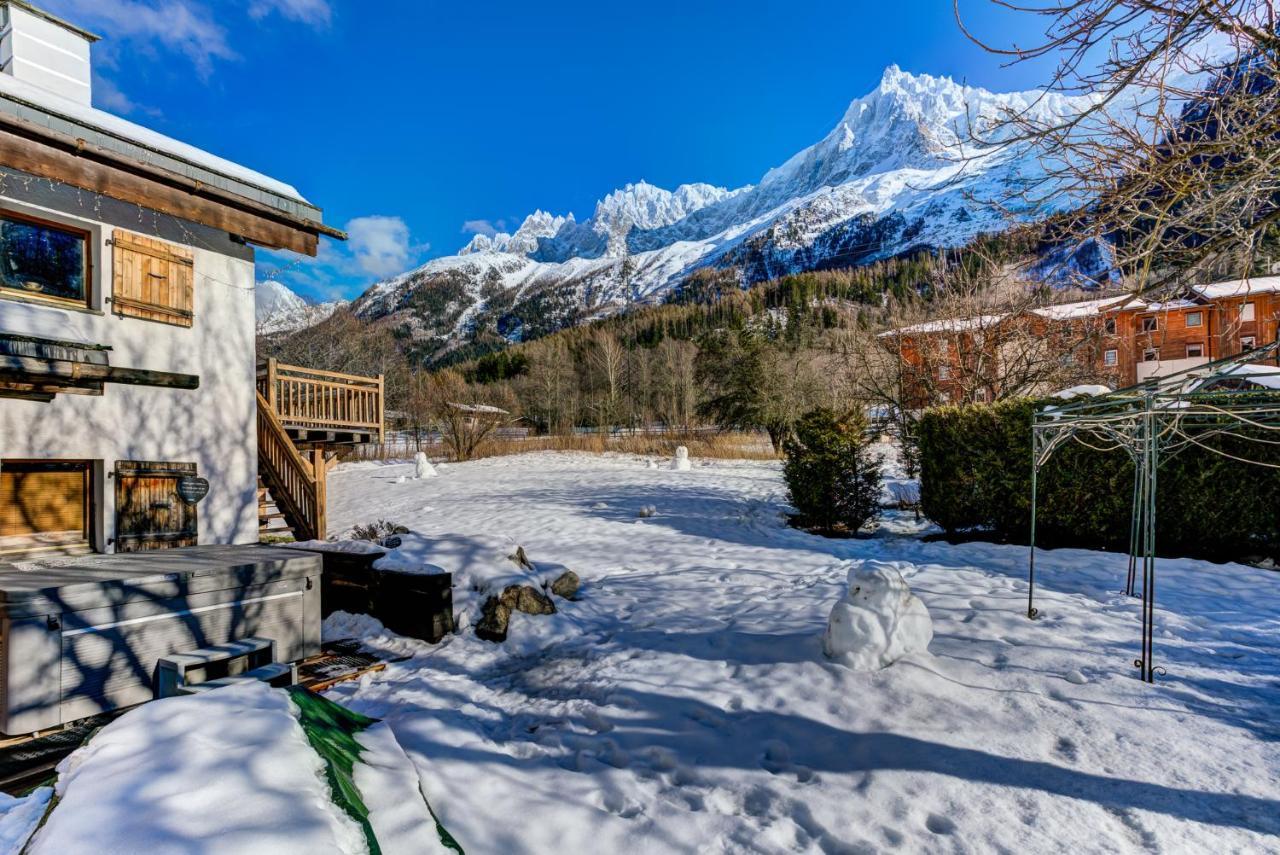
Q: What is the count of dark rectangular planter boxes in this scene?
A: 2